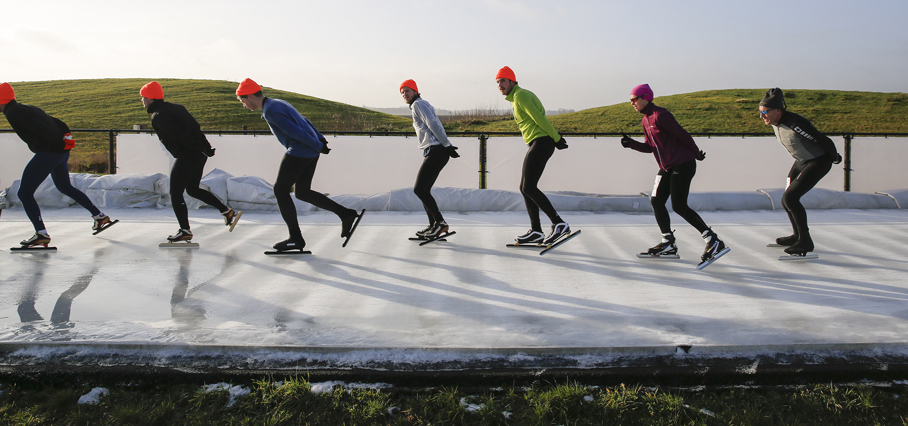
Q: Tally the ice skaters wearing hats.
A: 7